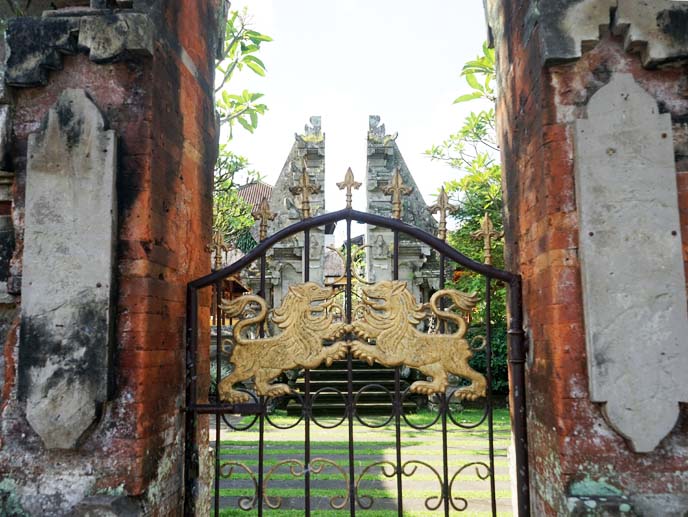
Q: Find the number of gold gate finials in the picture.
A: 7